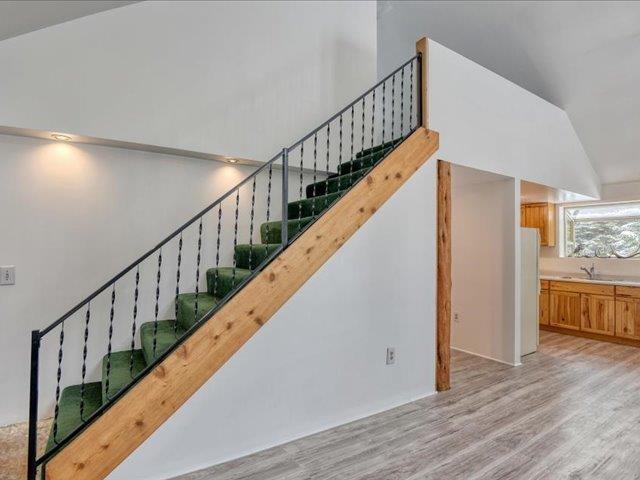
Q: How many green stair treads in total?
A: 11